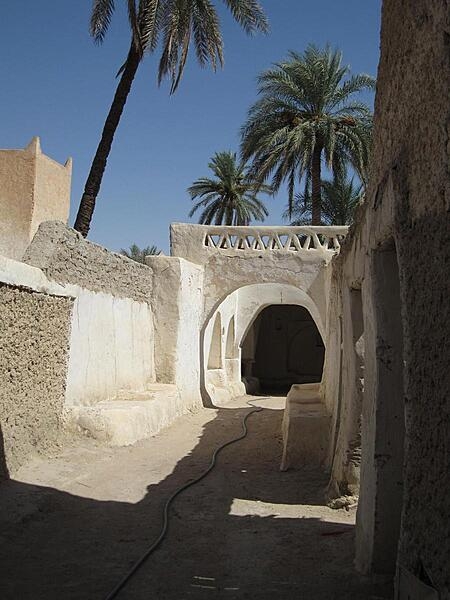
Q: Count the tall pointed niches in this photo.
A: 2